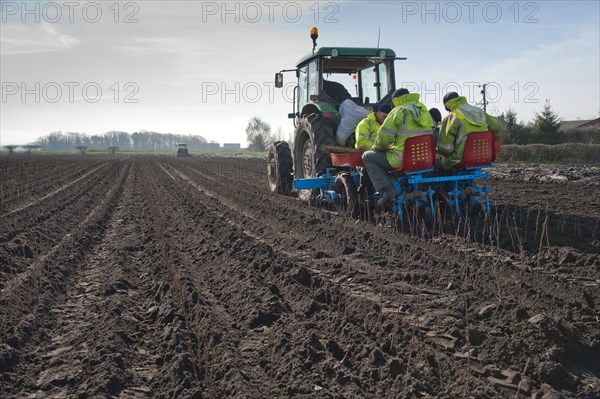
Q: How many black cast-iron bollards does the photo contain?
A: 0